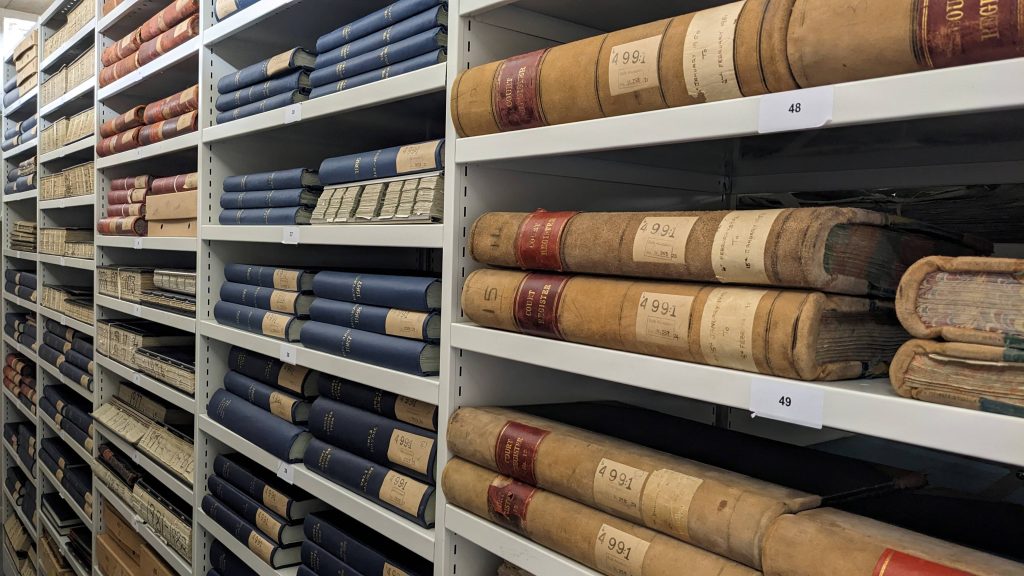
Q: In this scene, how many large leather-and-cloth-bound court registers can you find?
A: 9